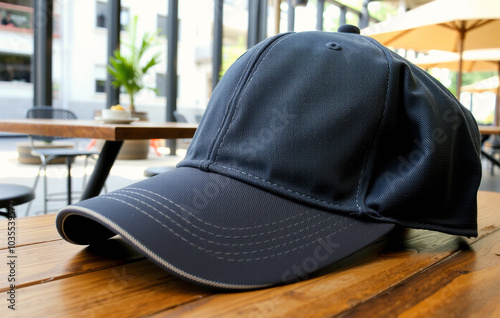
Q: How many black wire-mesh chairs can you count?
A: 1